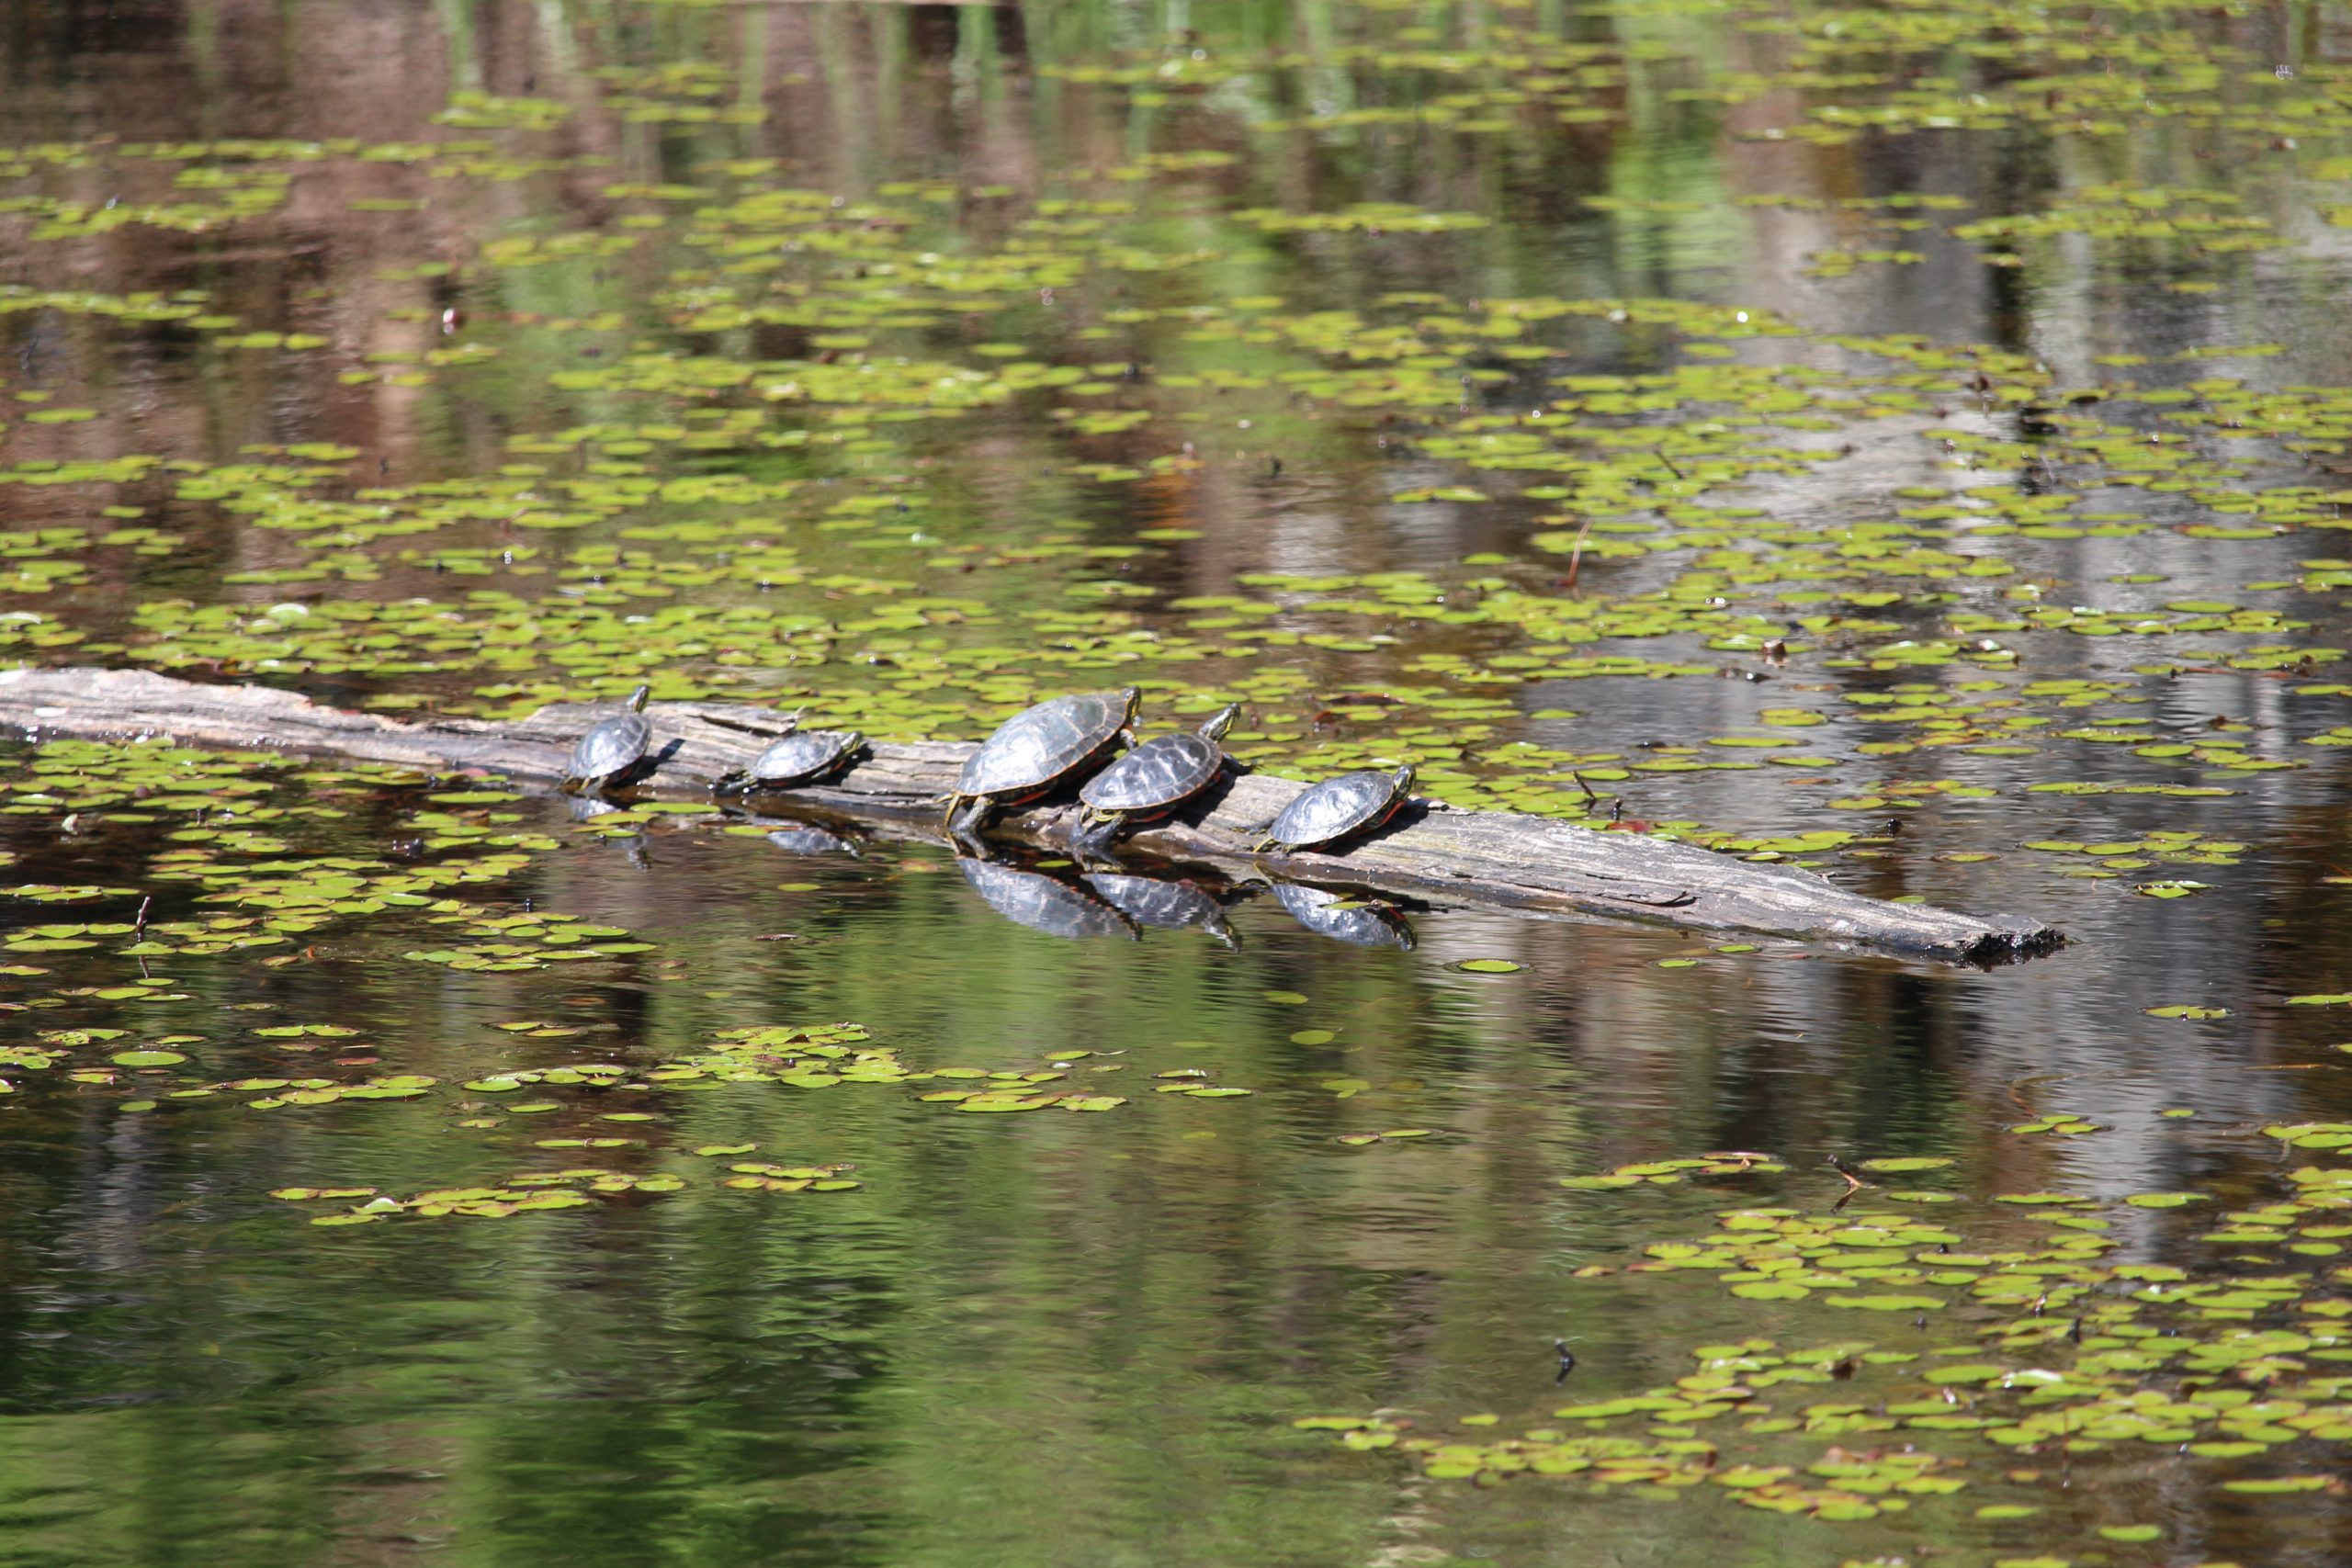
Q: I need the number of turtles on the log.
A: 5